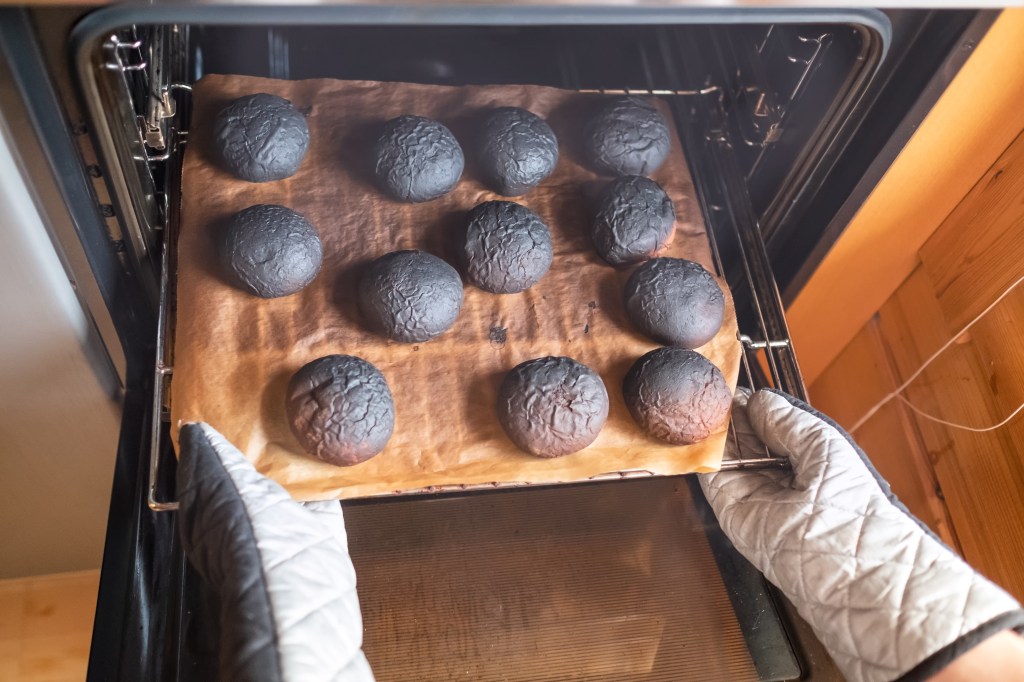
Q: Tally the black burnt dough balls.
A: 12